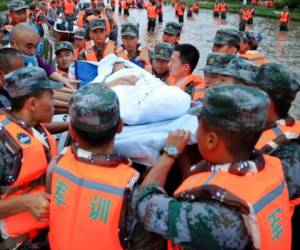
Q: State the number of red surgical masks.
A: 0